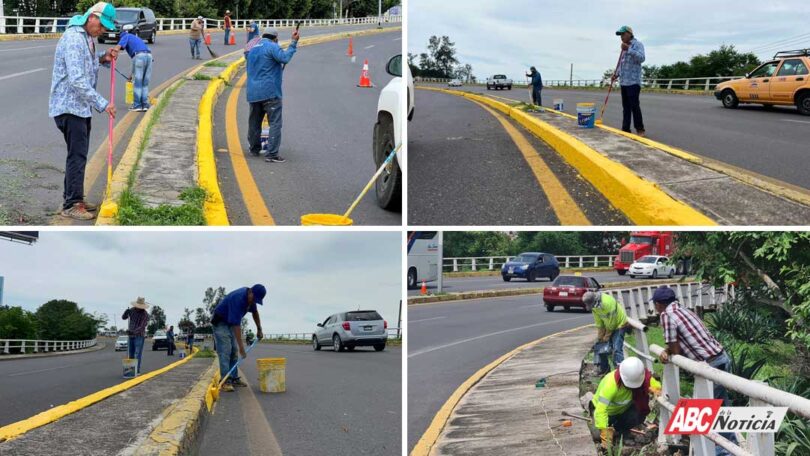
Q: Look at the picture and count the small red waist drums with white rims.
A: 0